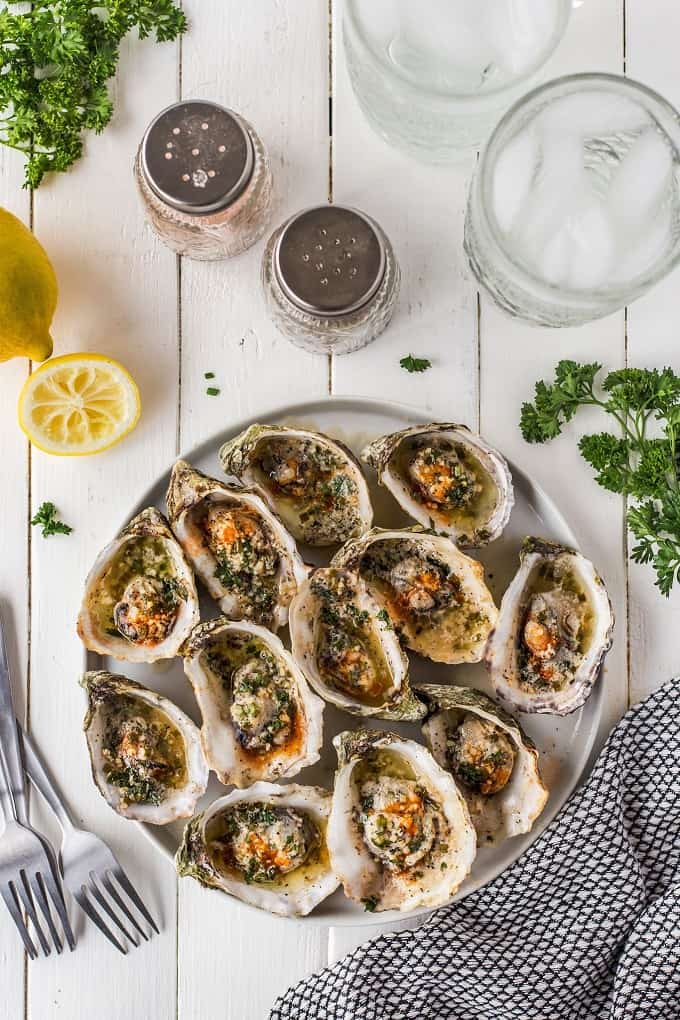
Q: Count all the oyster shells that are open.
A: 12